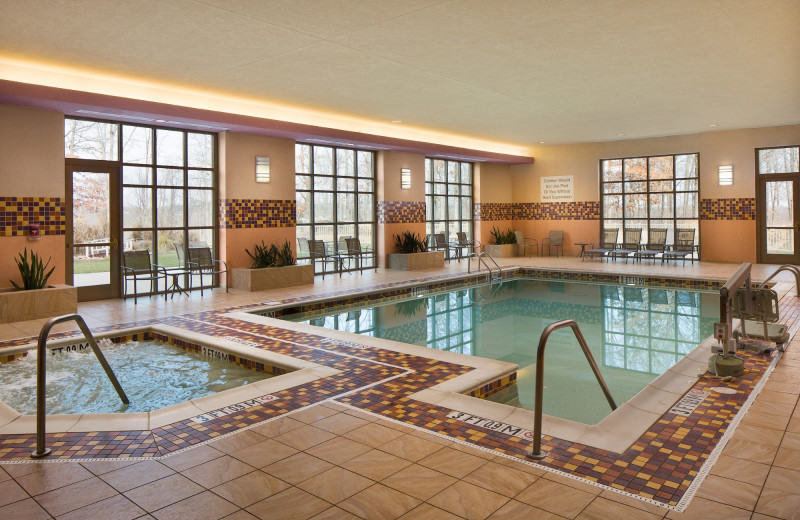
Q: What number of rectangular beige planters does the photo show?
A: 4